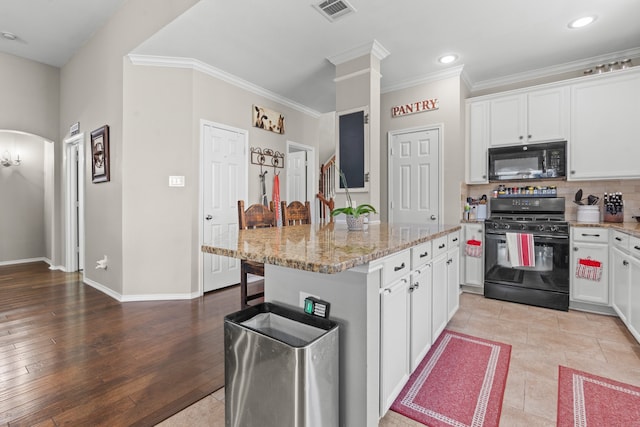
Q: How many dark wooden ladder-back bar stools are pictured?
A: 2